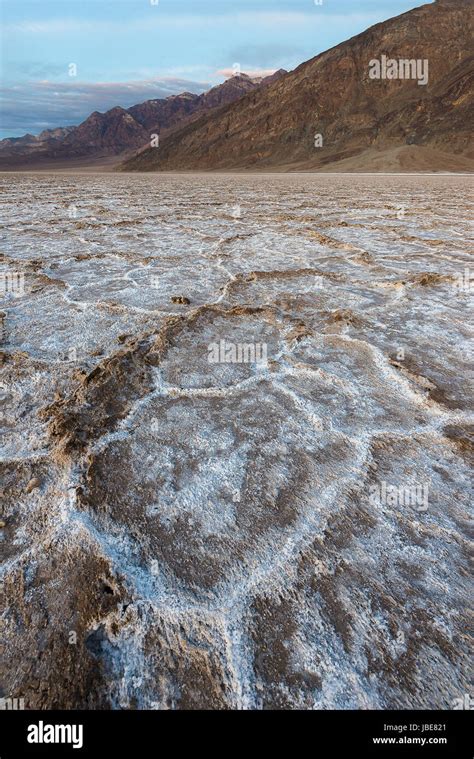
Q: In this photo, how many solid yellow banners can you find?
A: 0